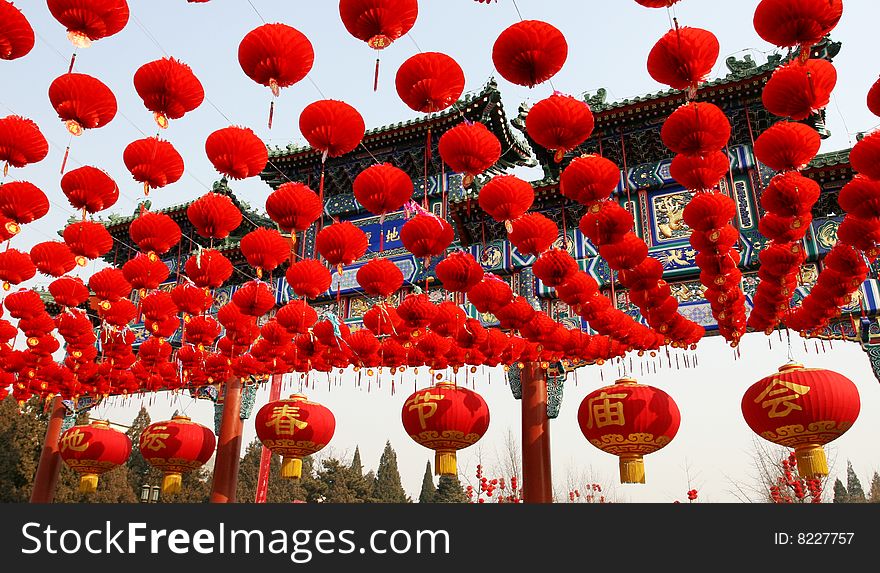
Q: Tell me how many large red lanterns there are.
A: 6